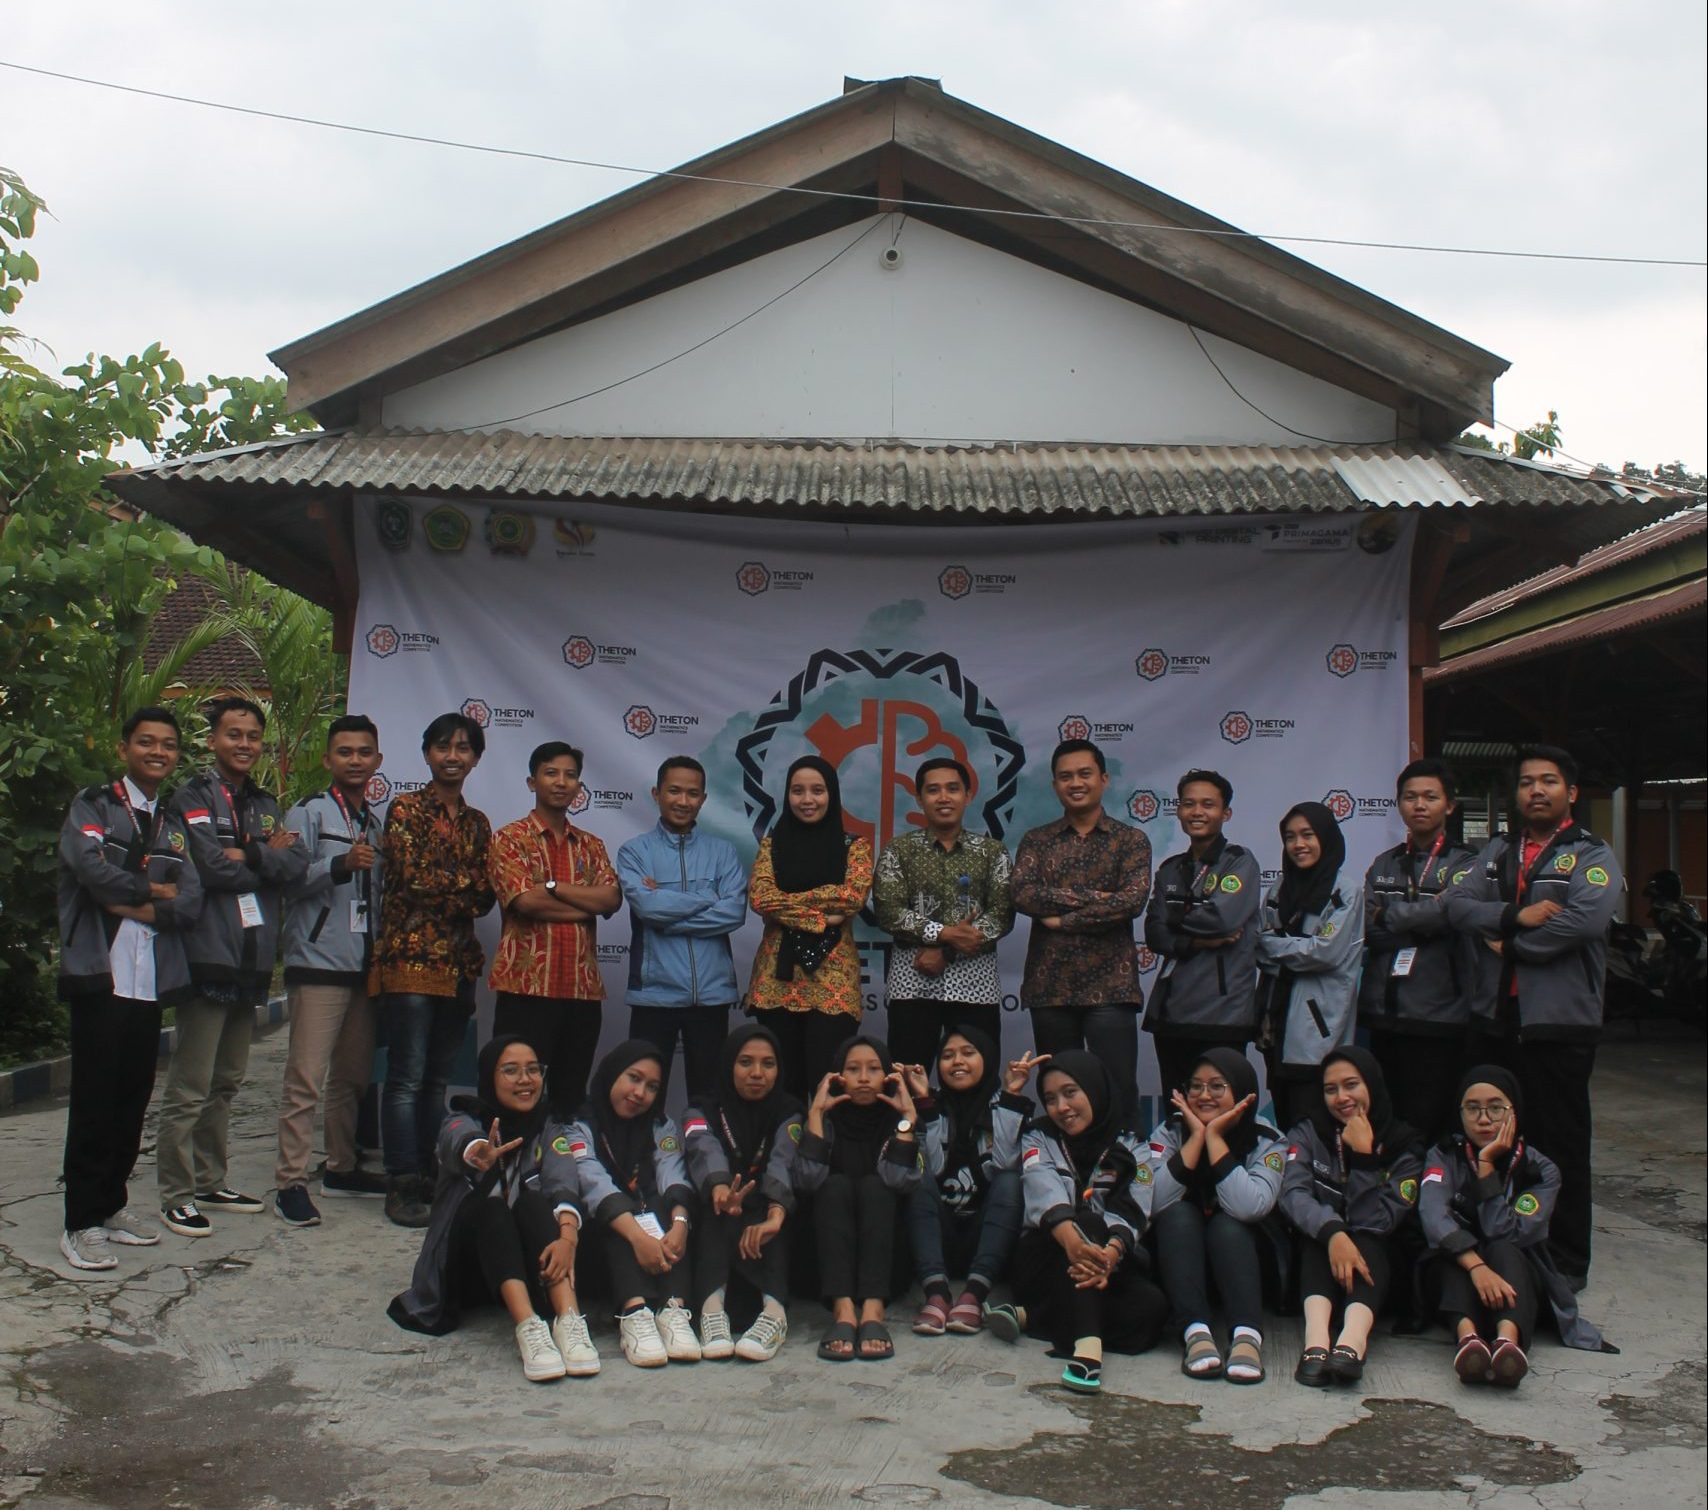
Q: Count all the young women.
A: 11